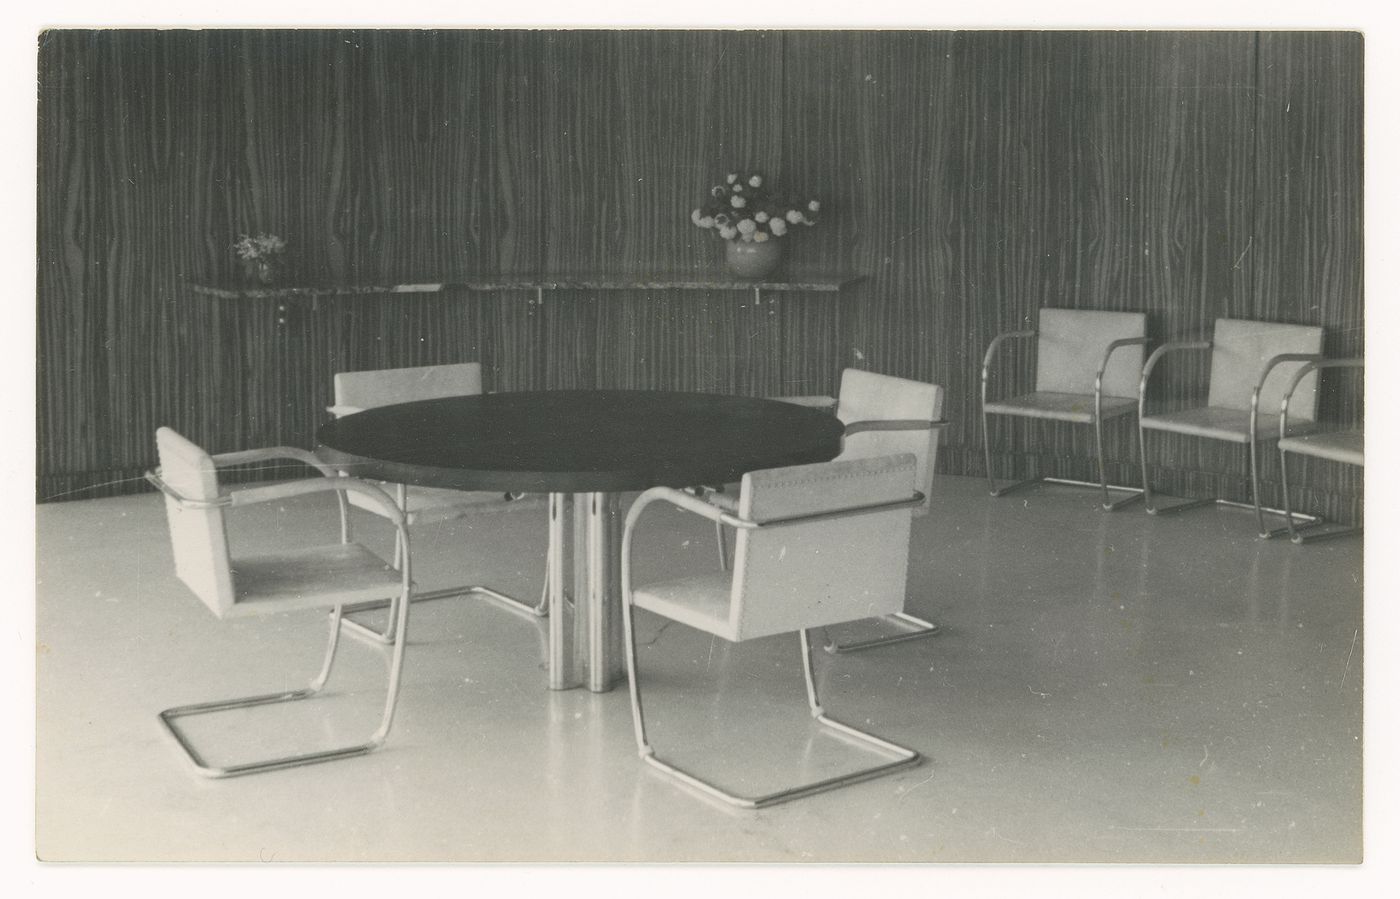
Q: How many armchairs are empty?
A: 7